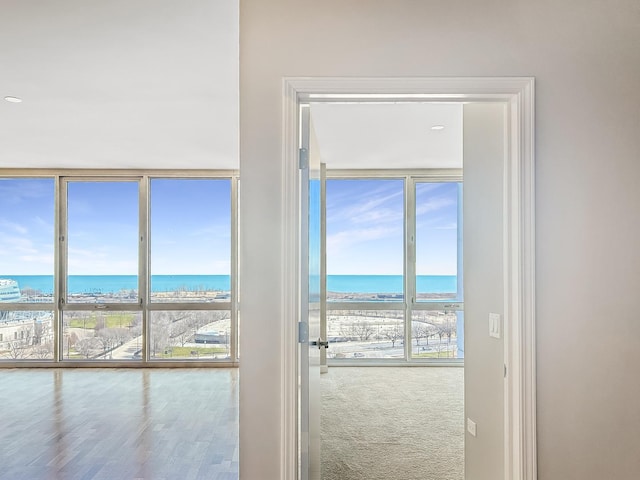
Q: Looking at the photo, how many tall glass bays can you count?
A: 5